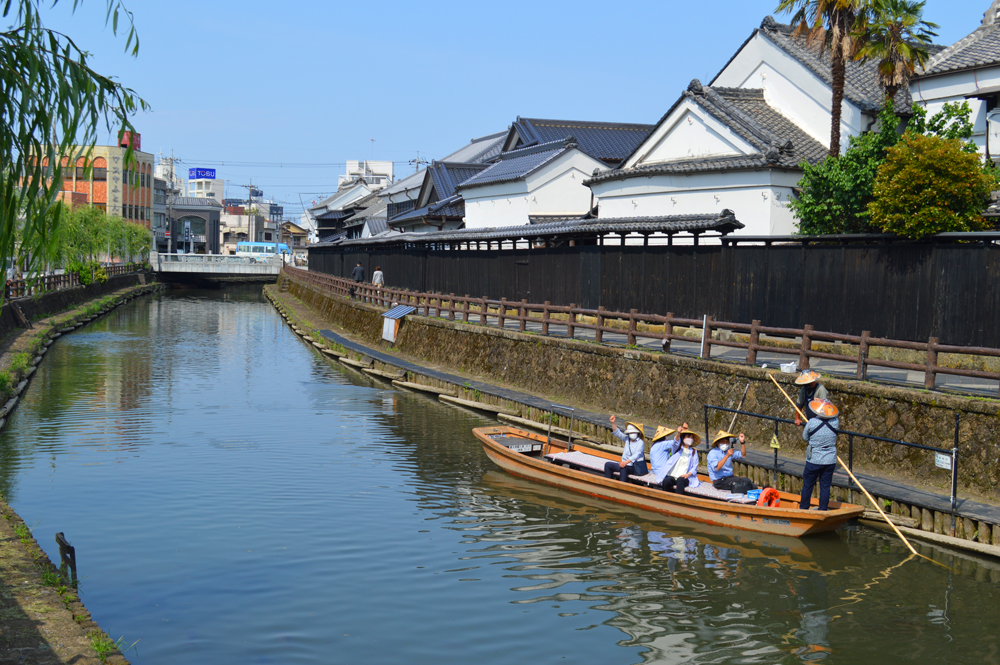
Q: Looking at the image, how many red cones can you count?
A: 0